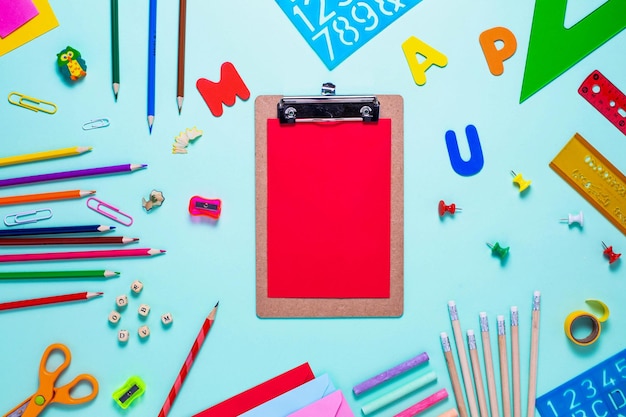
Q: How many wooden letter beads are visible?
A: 7